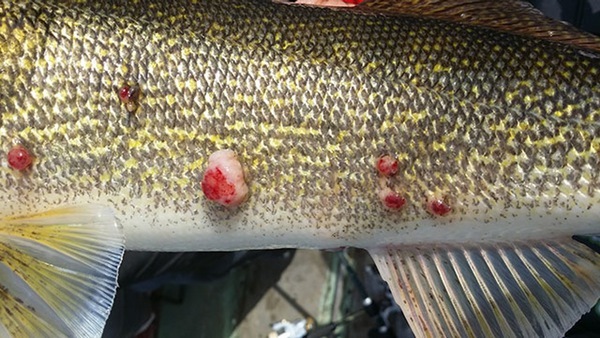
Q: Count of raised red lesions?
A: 6